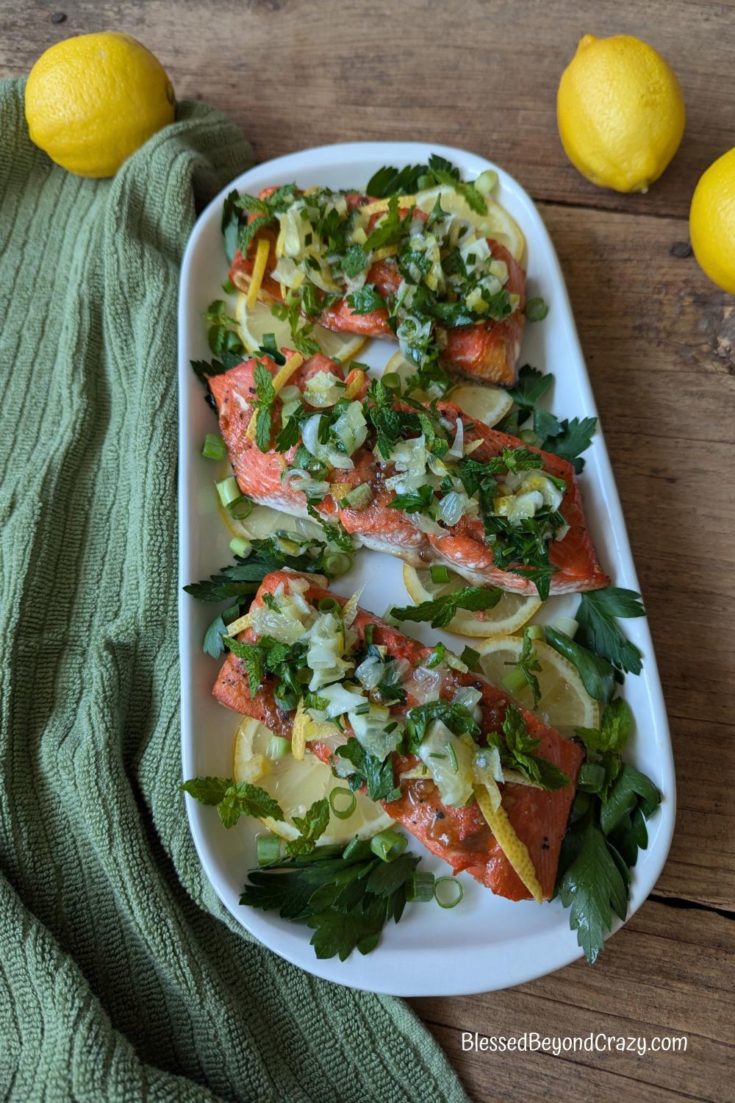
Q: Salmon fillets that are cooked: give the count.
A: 3